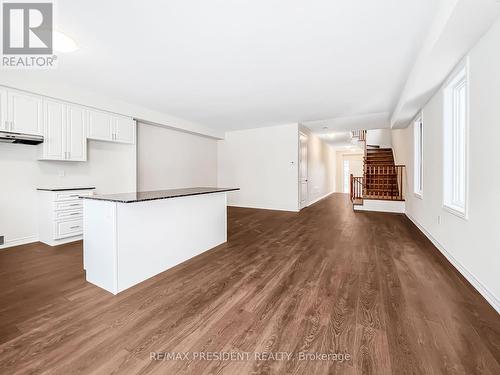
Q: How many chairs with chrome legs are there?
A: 0